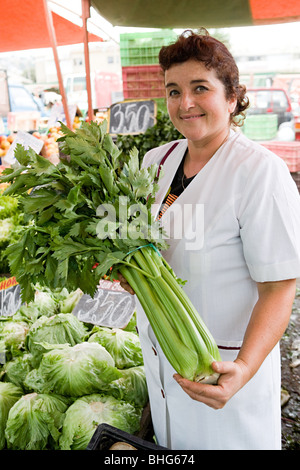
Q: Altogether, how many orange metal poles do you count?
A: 2